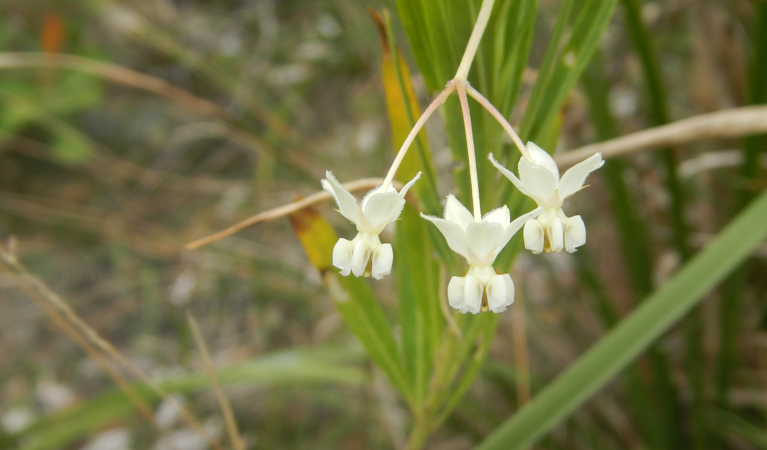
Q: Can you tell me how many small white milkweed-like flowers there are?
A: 3